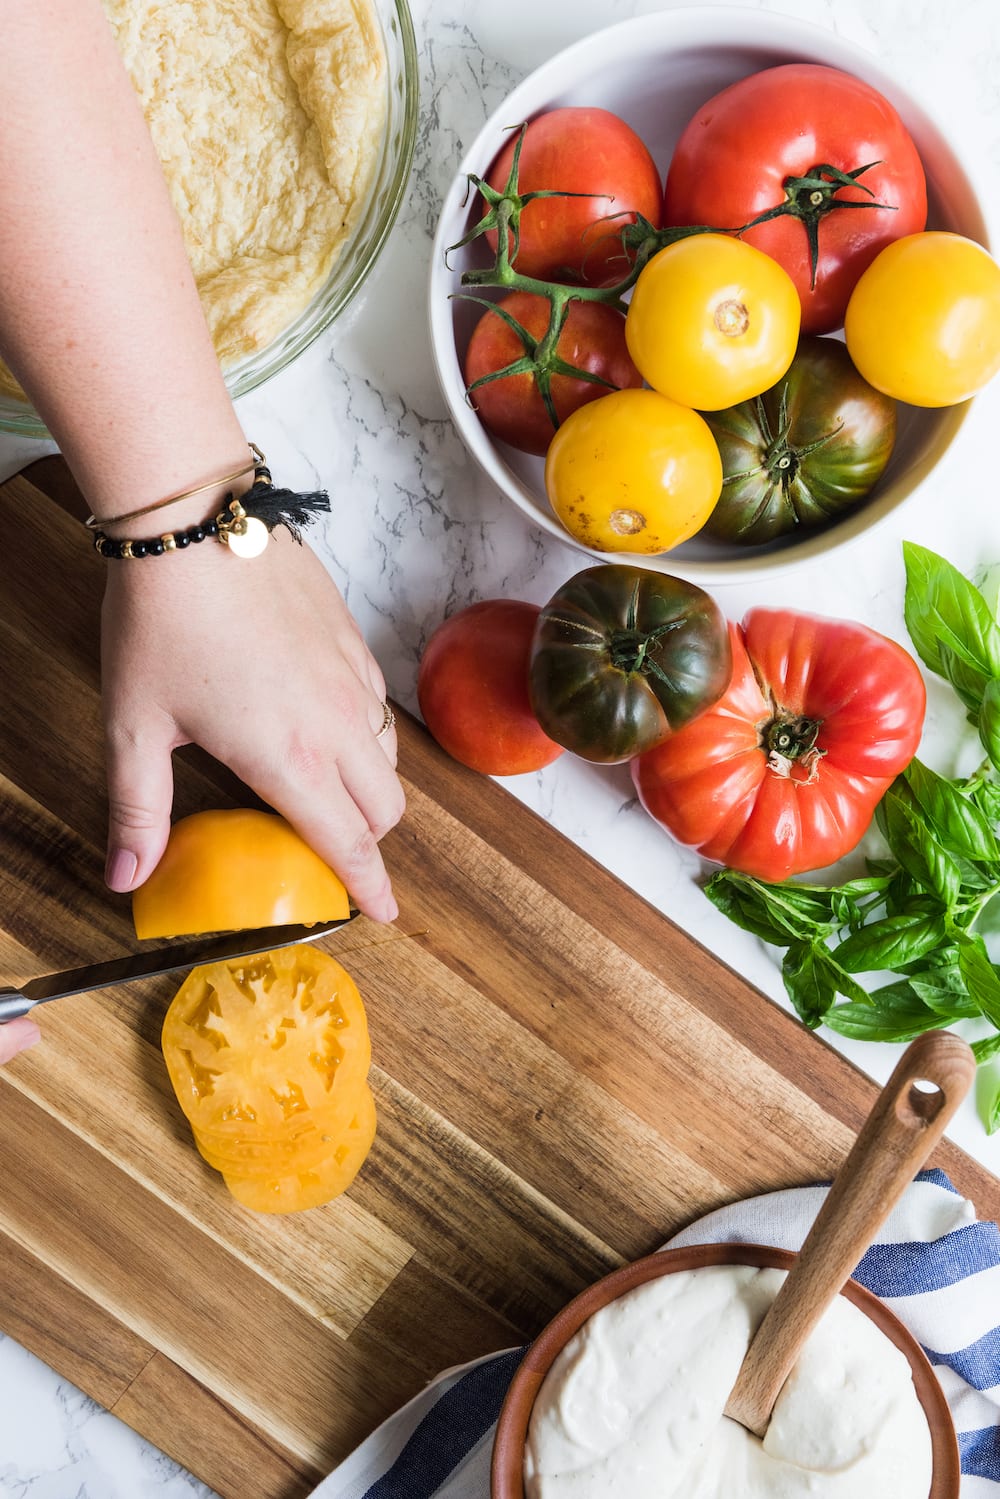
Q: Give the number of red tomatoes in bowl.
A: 3